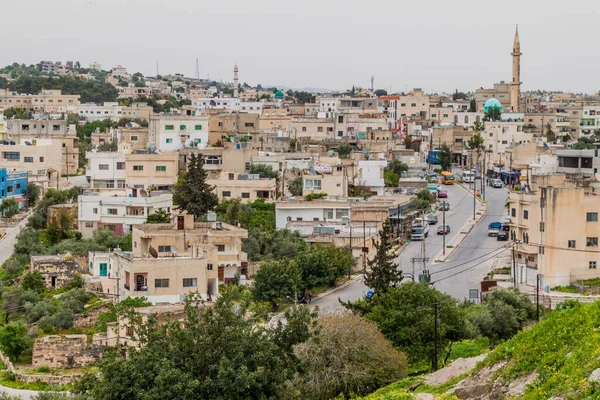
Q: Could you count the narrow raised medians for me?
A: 1